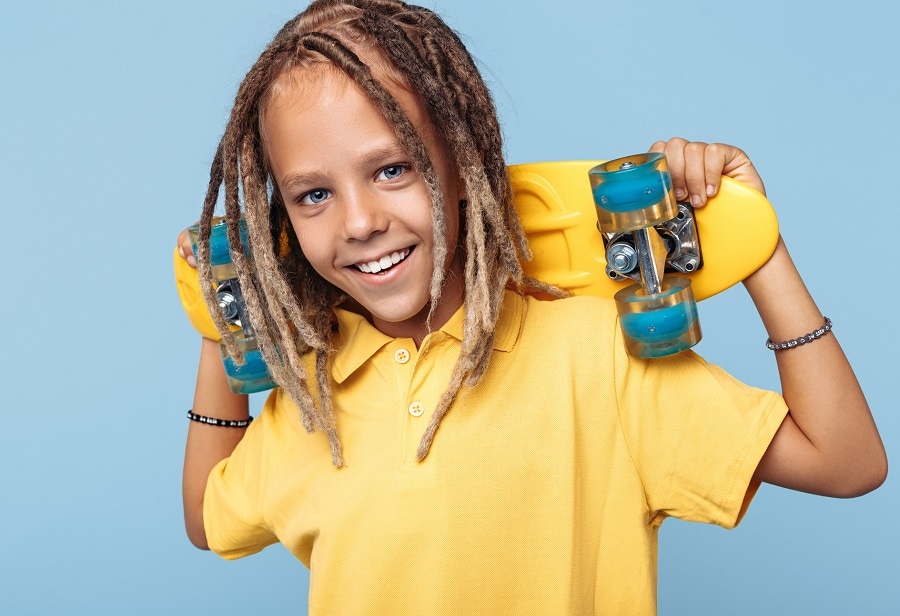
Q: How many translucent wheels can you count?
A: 4